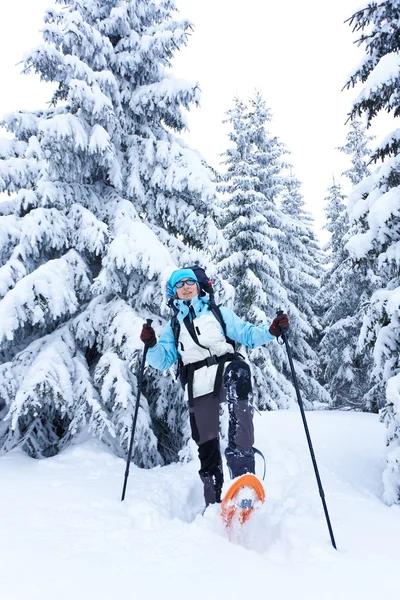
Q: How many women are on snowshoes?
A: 1